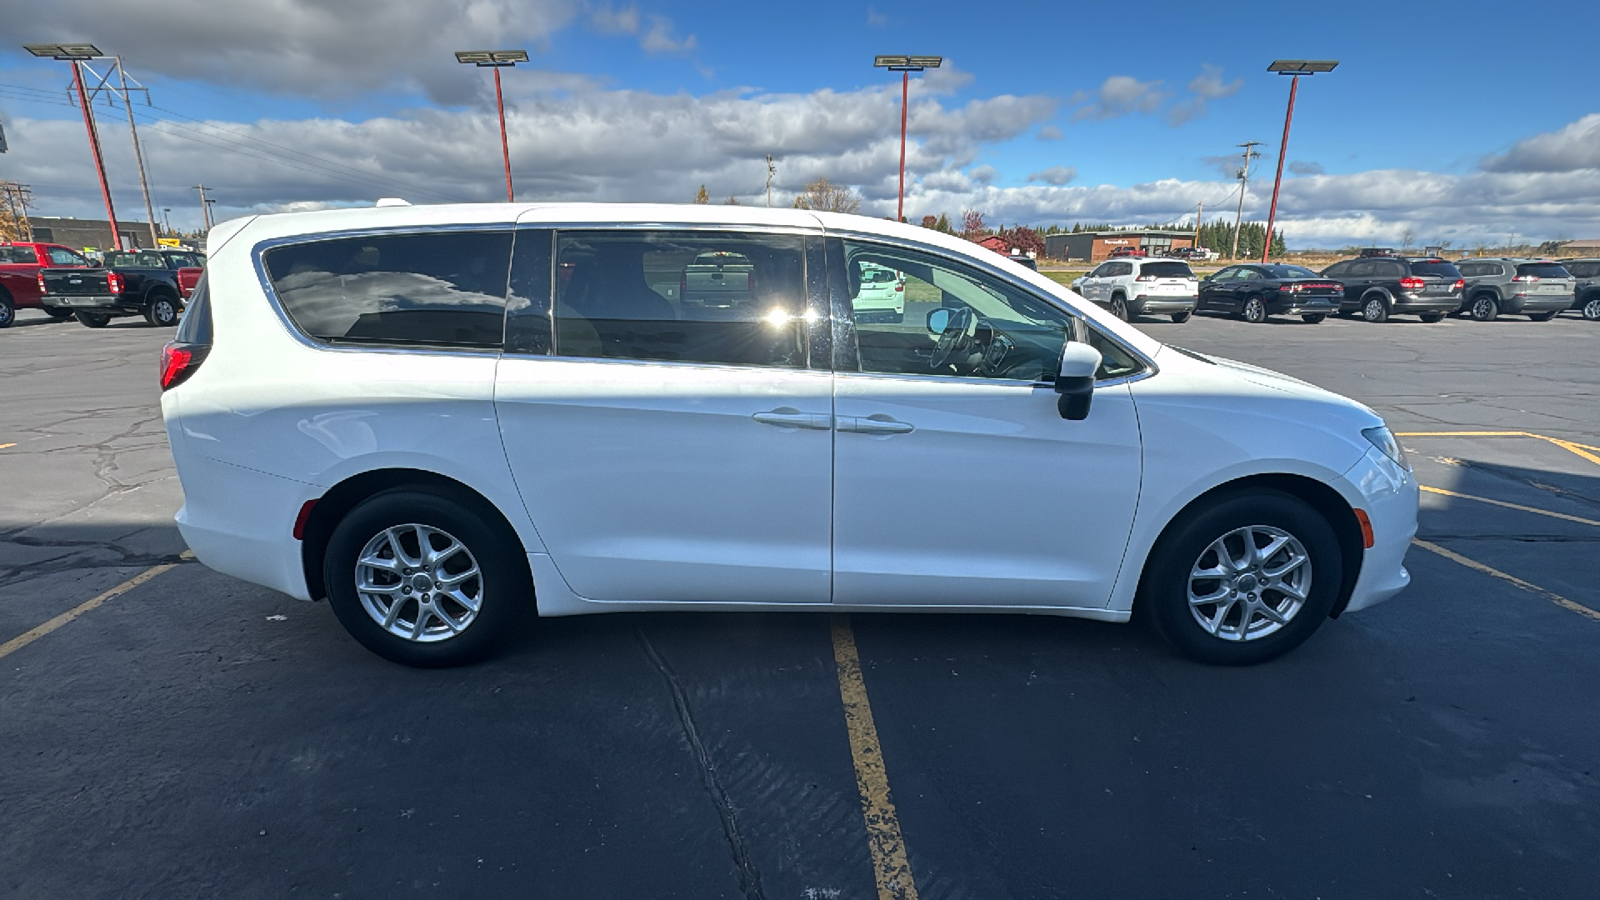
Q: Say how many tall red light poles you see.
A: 4